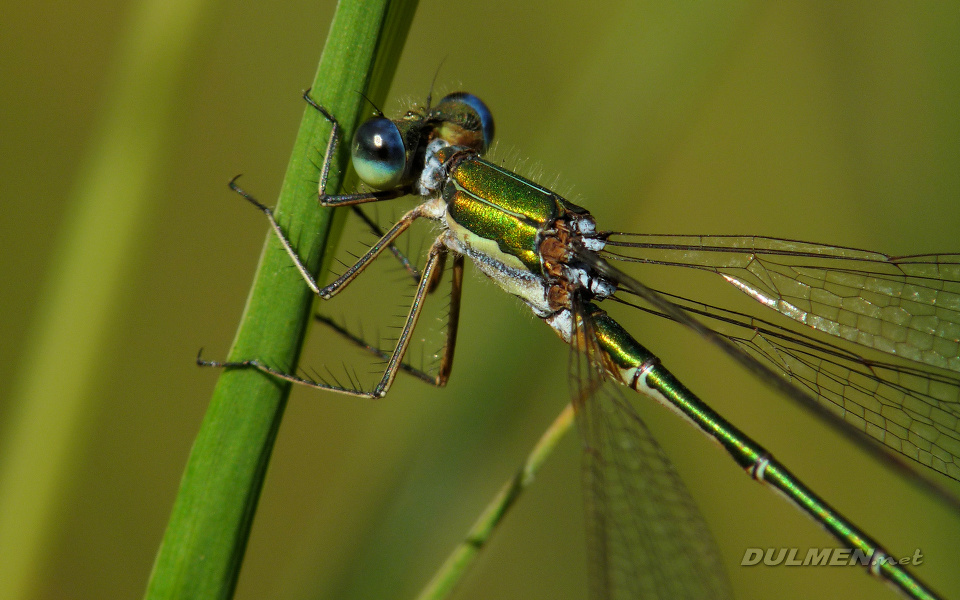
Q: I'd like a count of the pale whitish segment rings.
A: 3